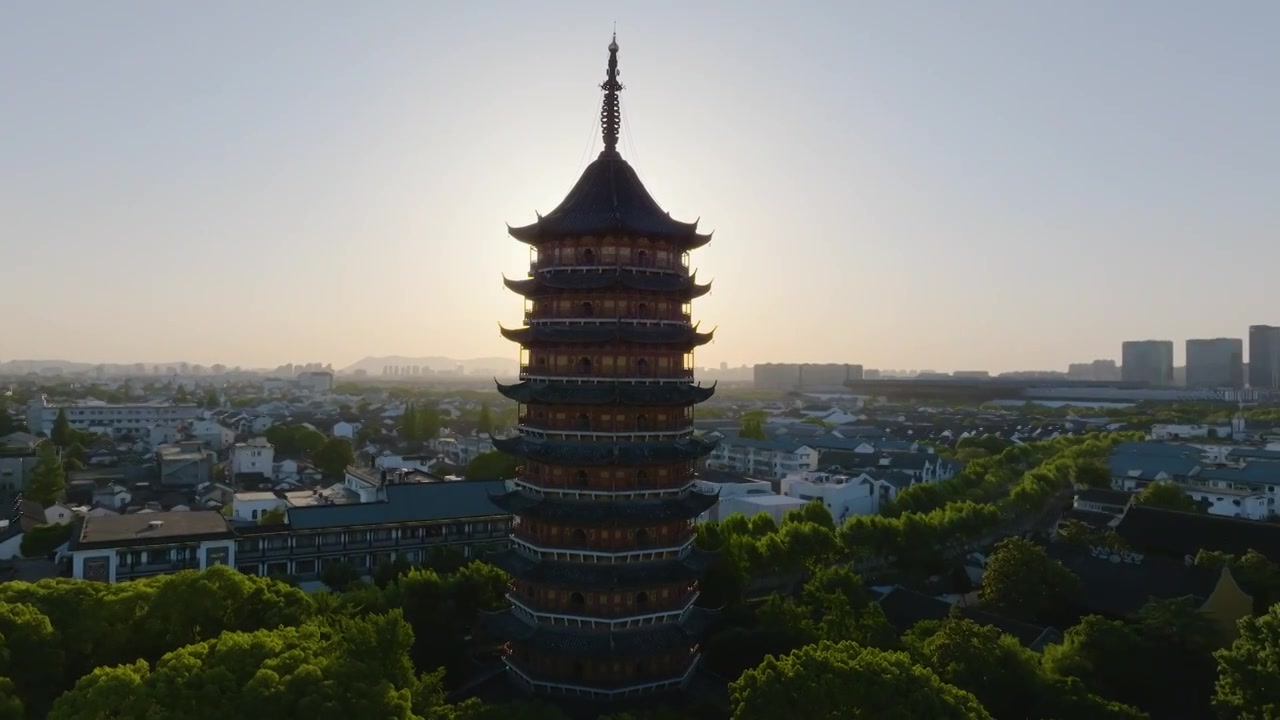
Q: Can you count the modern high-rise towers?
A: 3